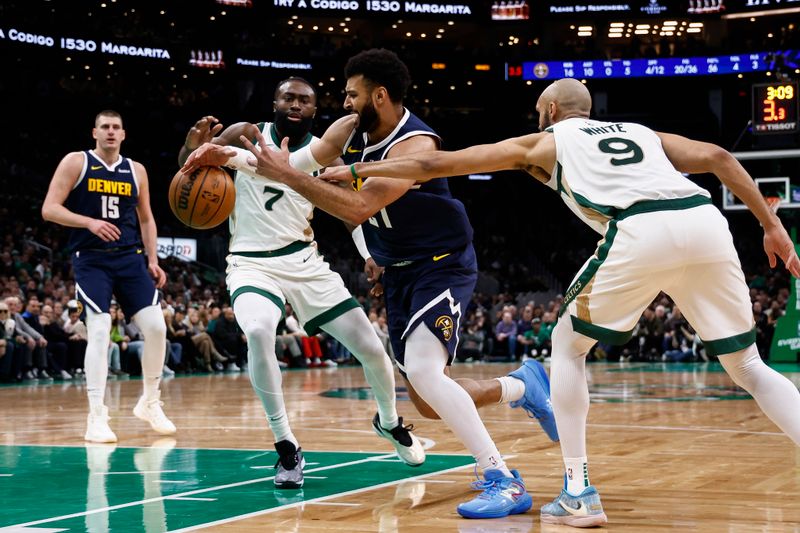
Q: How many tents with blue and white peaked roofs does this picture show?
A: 0